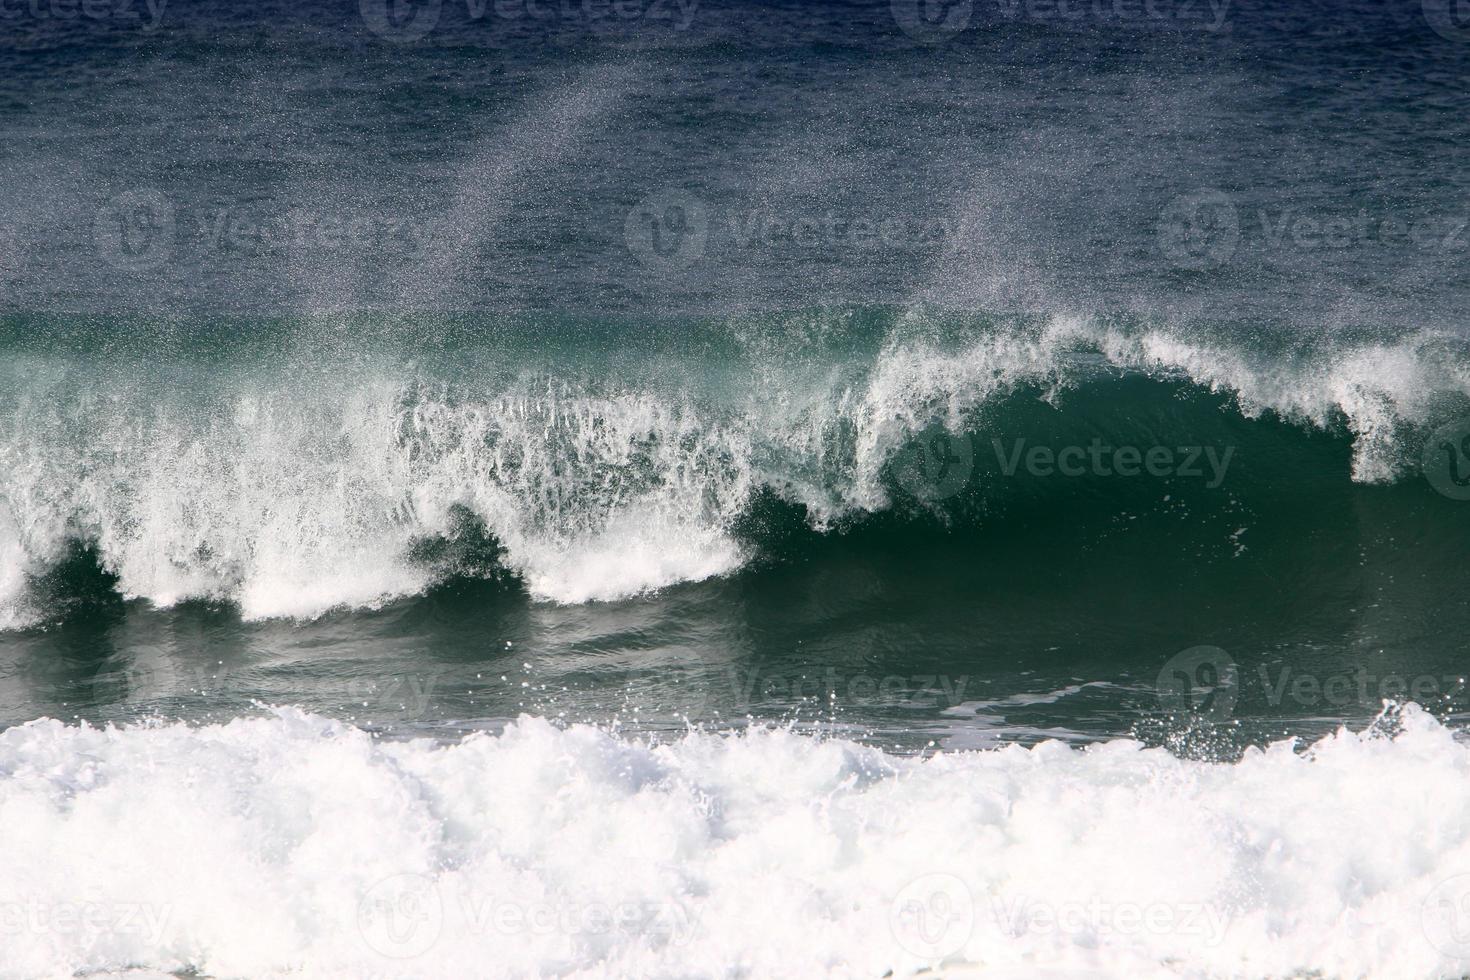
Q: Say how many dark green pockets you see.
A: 3